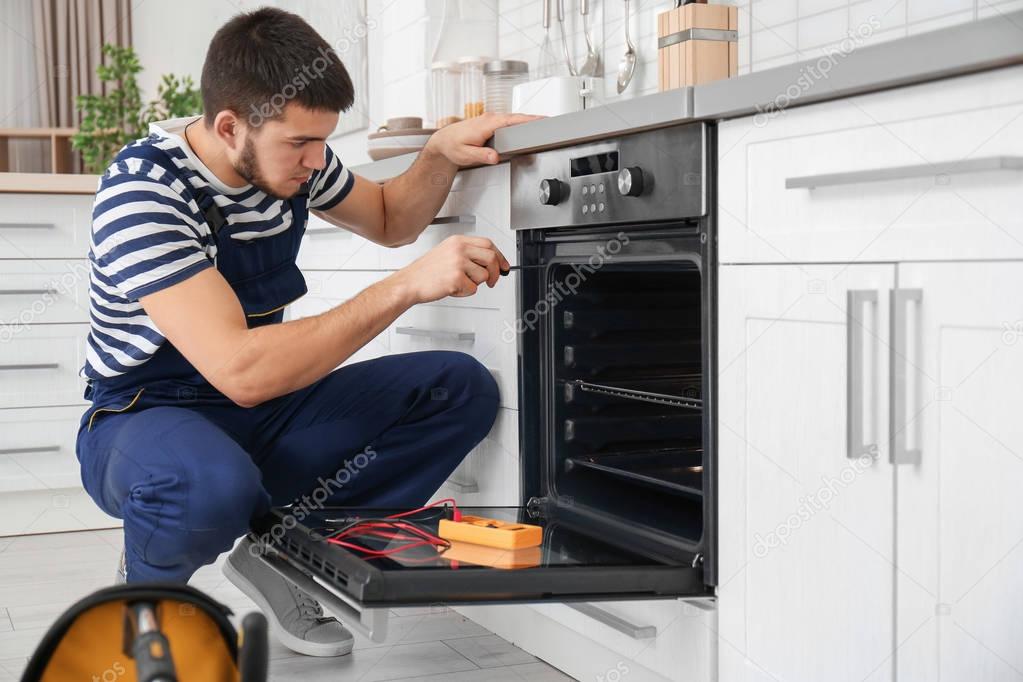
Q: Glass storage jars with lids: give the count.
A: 3